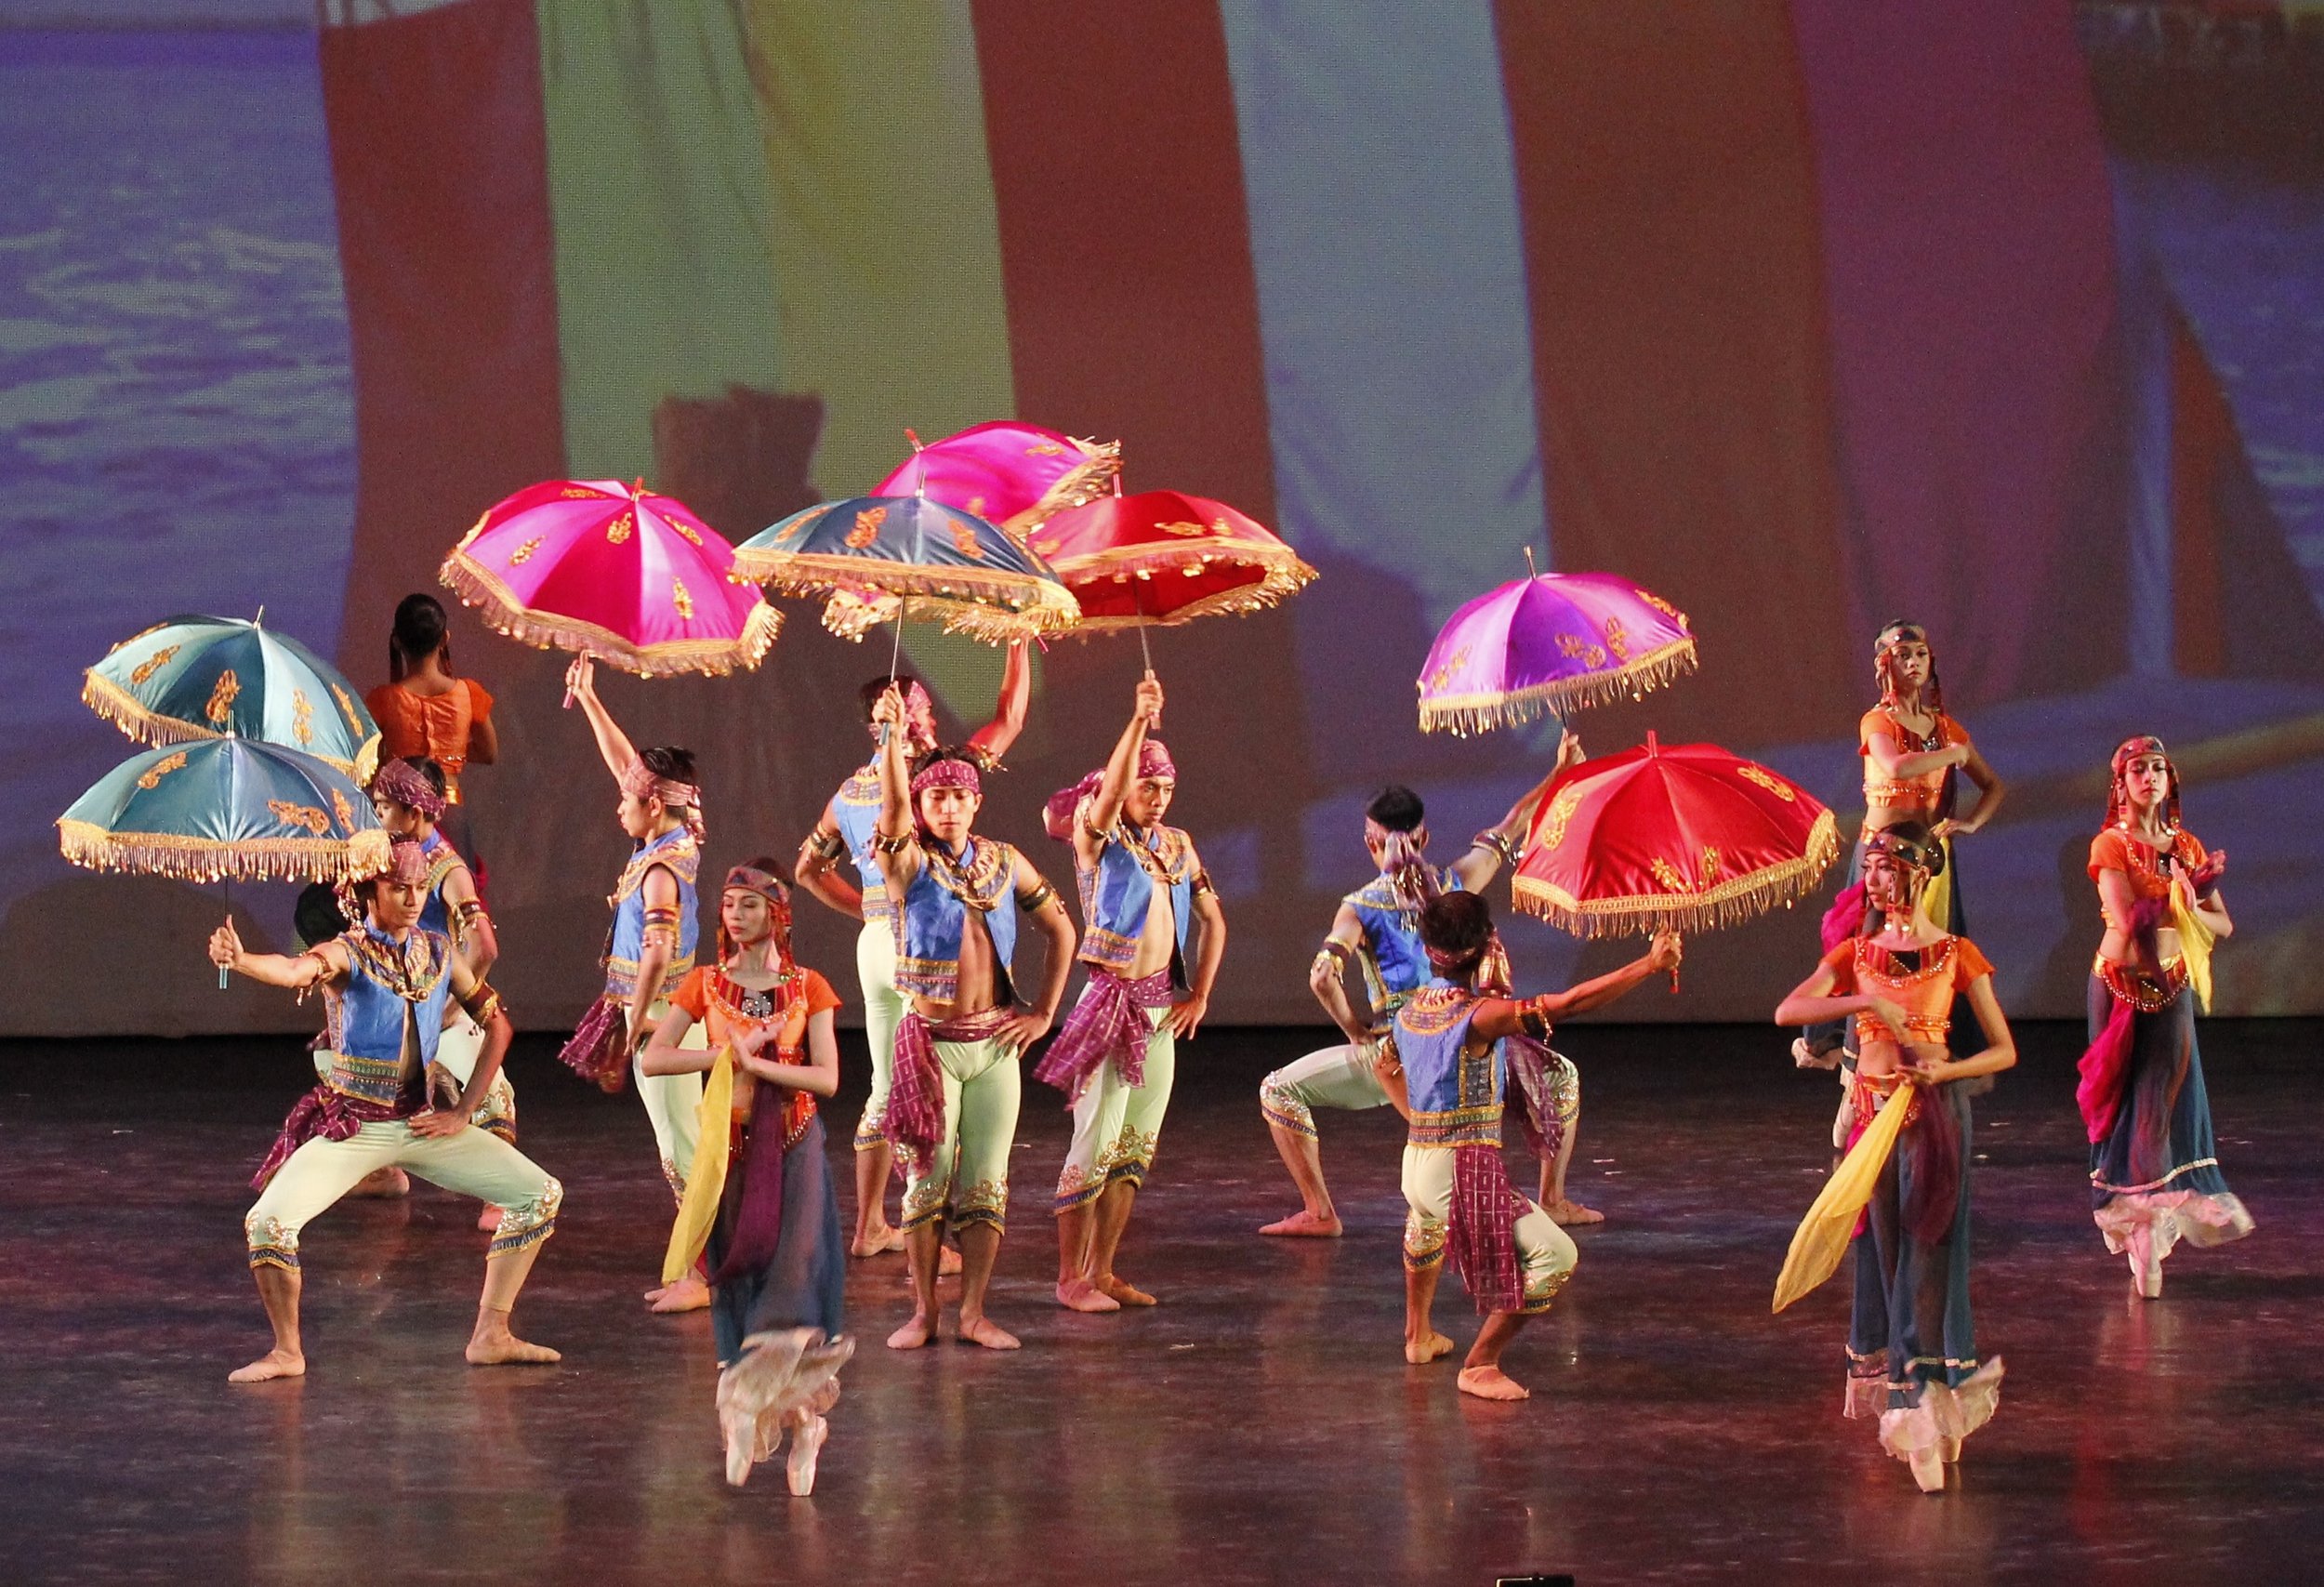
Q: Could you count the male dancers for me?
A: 8